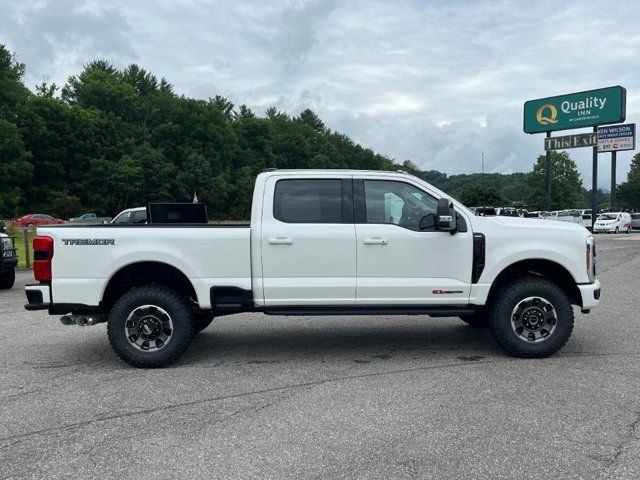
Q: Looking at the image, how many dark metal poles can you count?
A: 3